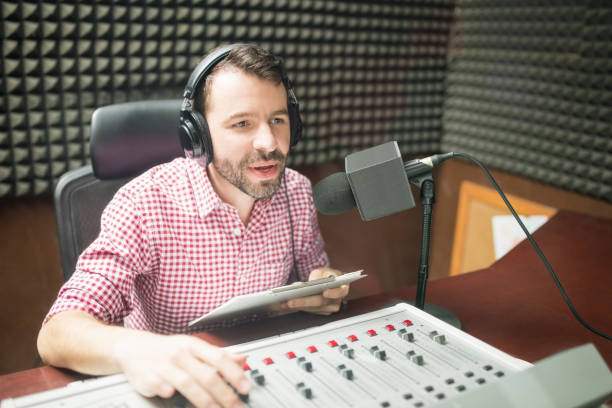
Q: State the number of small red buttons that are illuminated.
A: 9